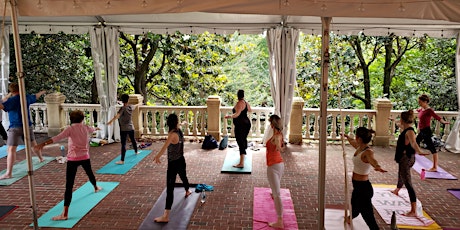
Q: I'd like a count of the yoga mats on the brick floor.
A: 12